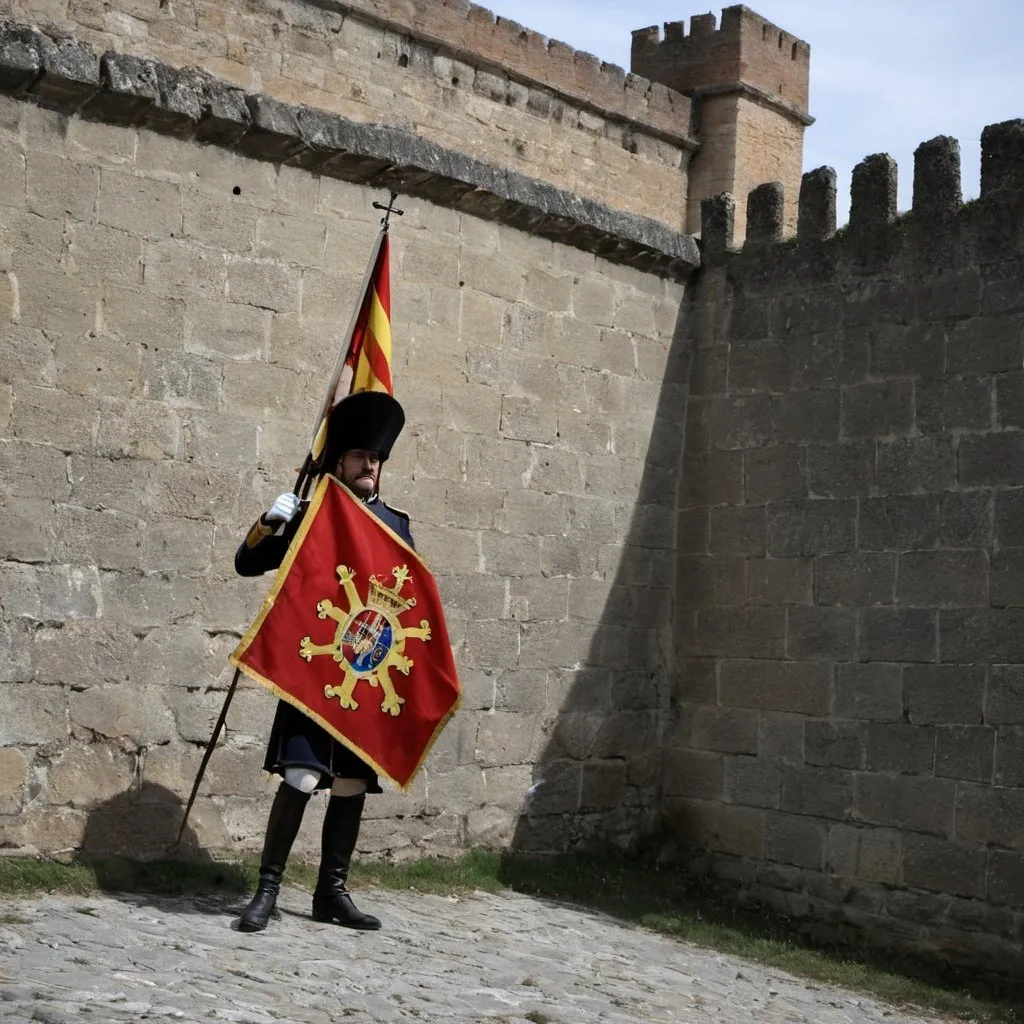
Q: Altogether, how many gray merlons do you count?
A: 6